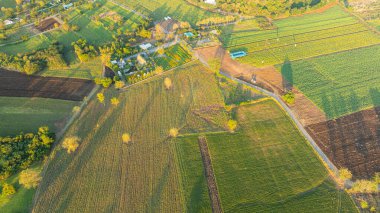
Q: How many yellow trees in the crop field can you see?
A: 7